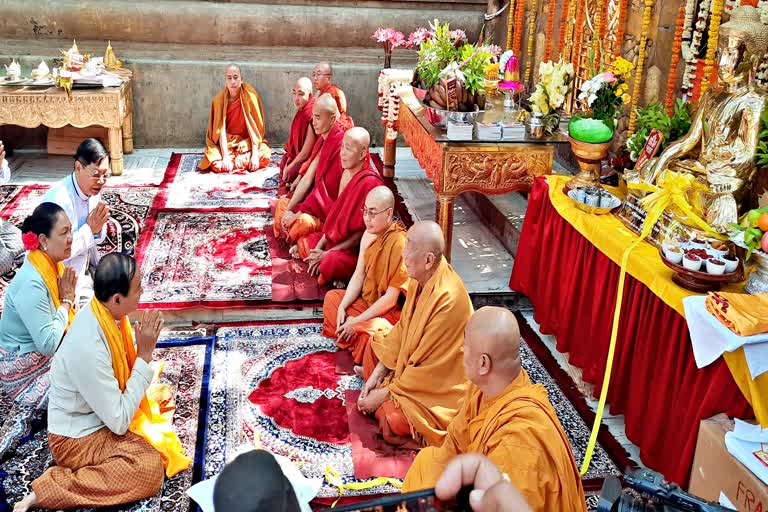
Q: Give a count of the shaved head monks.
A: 8